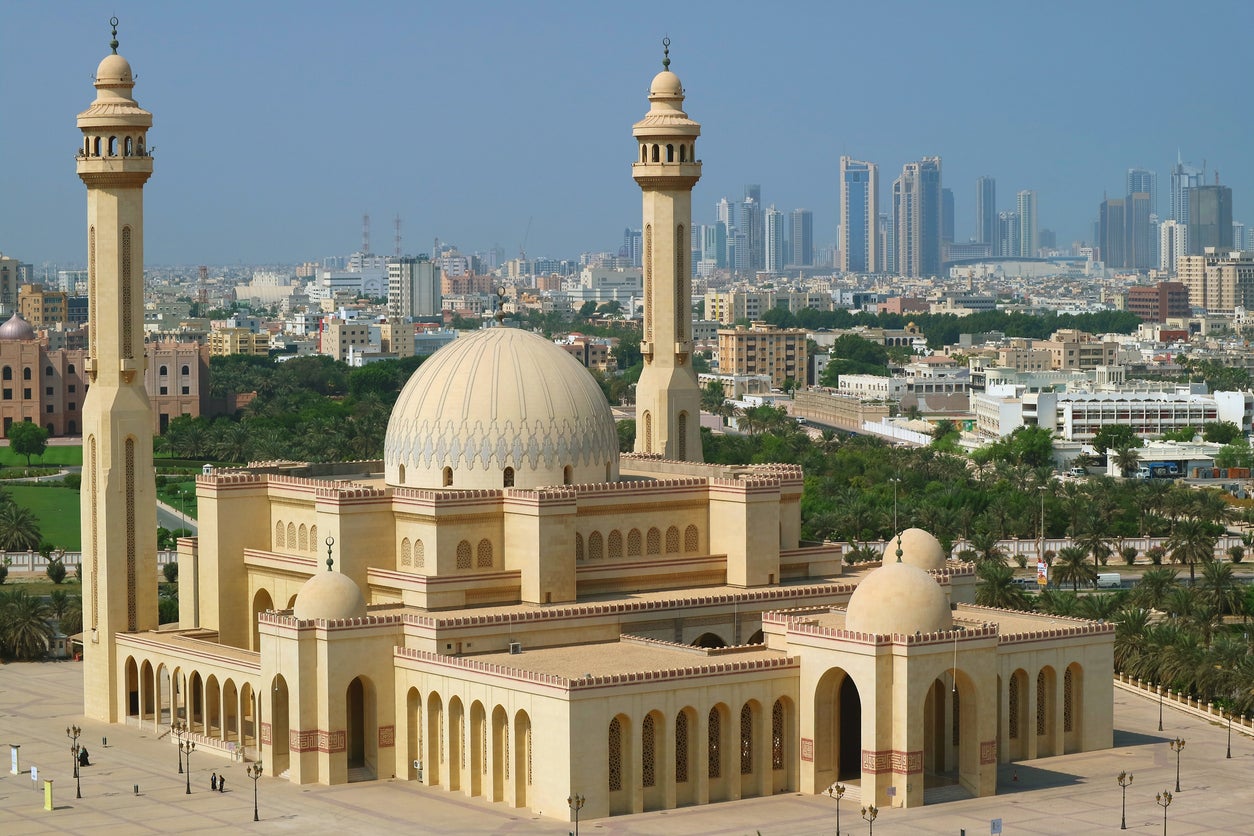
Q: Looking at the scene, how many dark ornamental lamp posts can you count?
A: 13